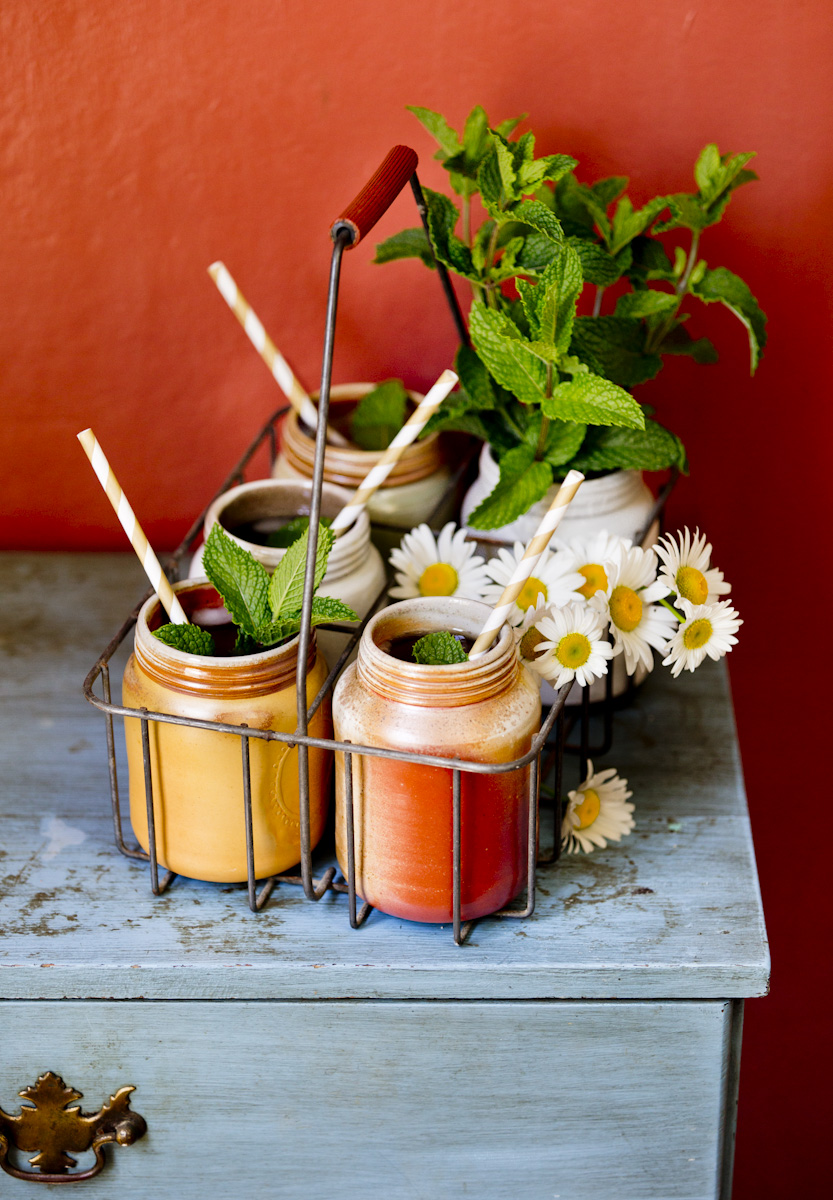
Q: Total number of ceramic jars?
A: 5